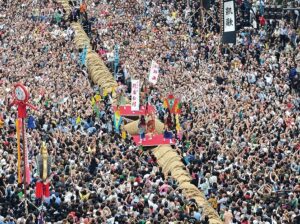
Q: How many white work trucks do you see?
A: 0